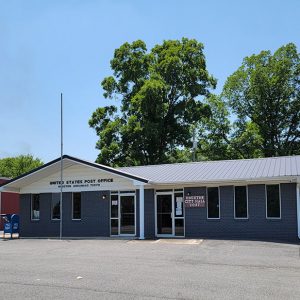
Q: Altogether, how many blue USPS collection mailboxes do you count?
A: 2